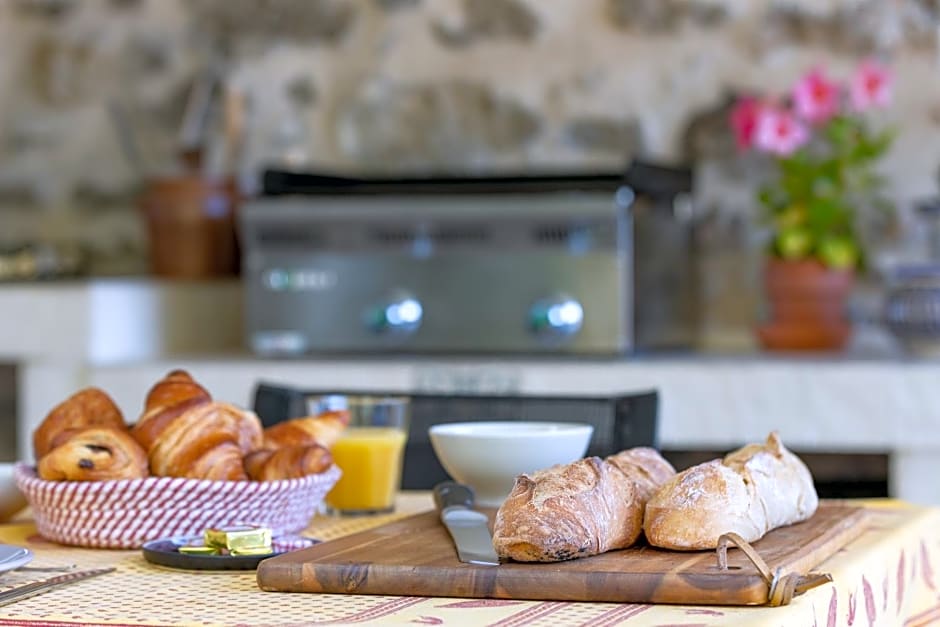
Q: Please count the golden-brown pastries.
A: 6